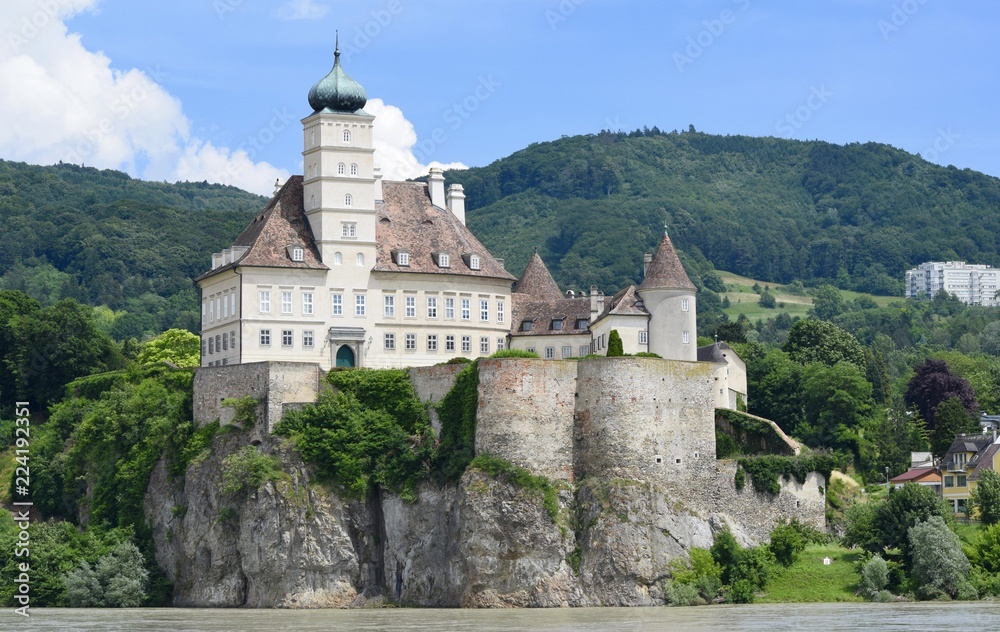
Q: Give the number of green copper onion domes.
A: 1